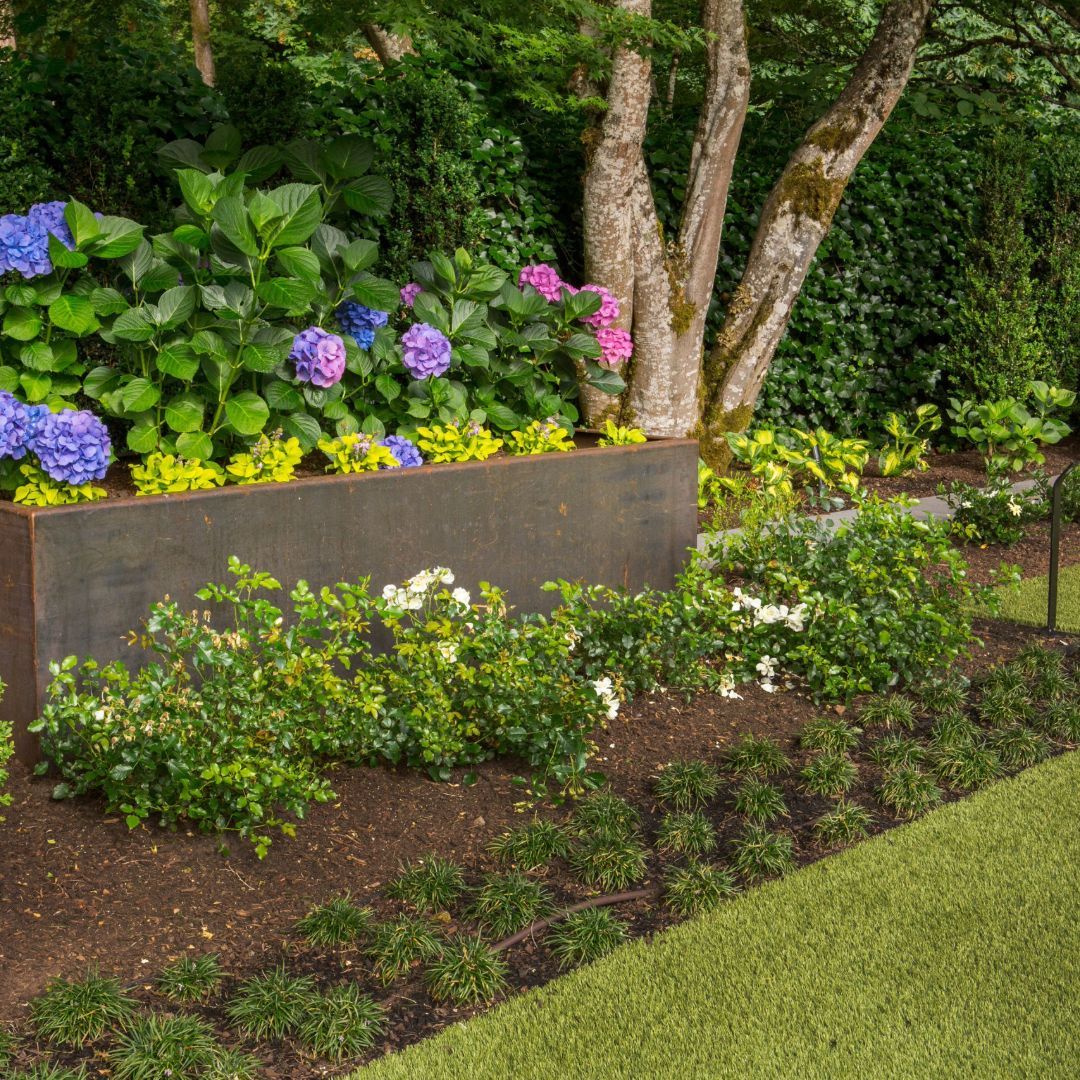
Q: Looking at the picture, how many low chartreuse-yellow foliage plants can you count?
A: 7